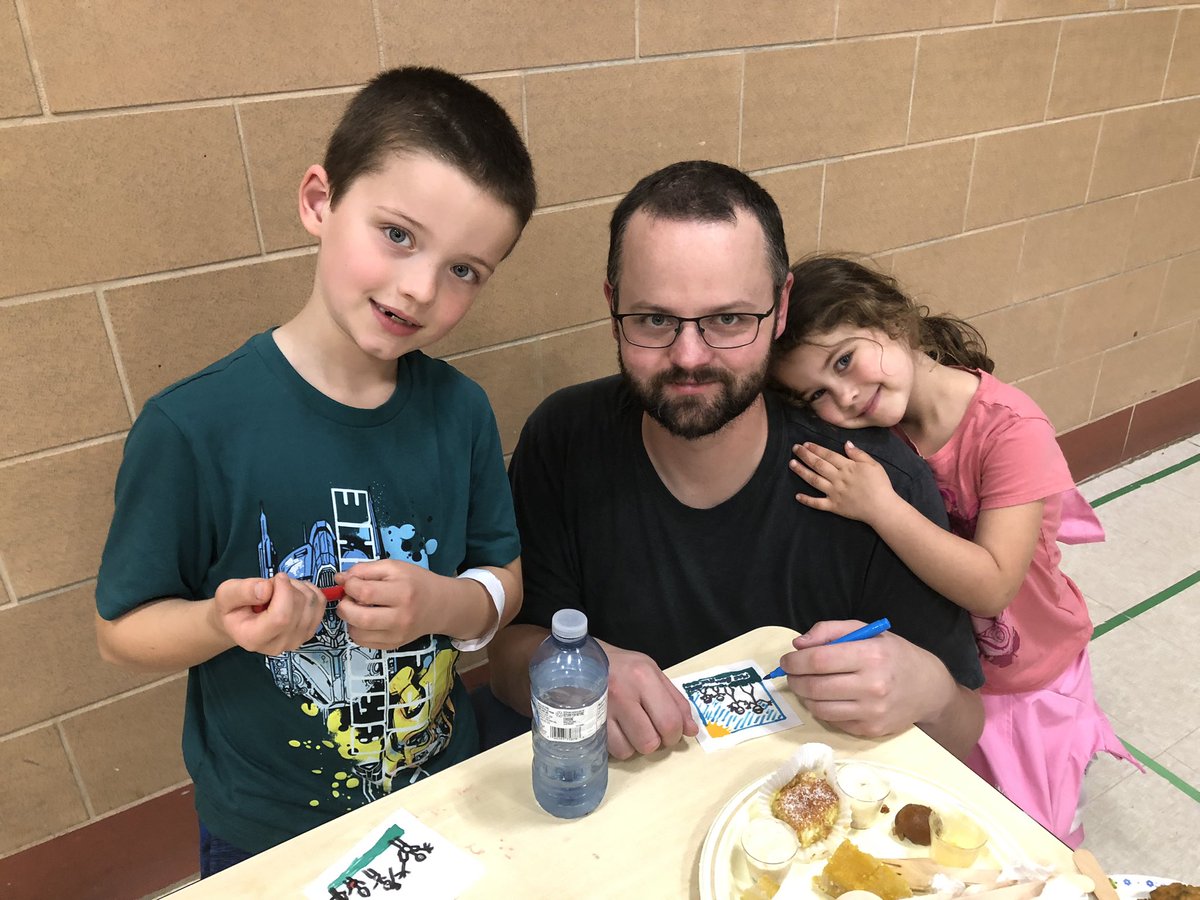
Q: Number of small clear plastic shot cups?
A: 3